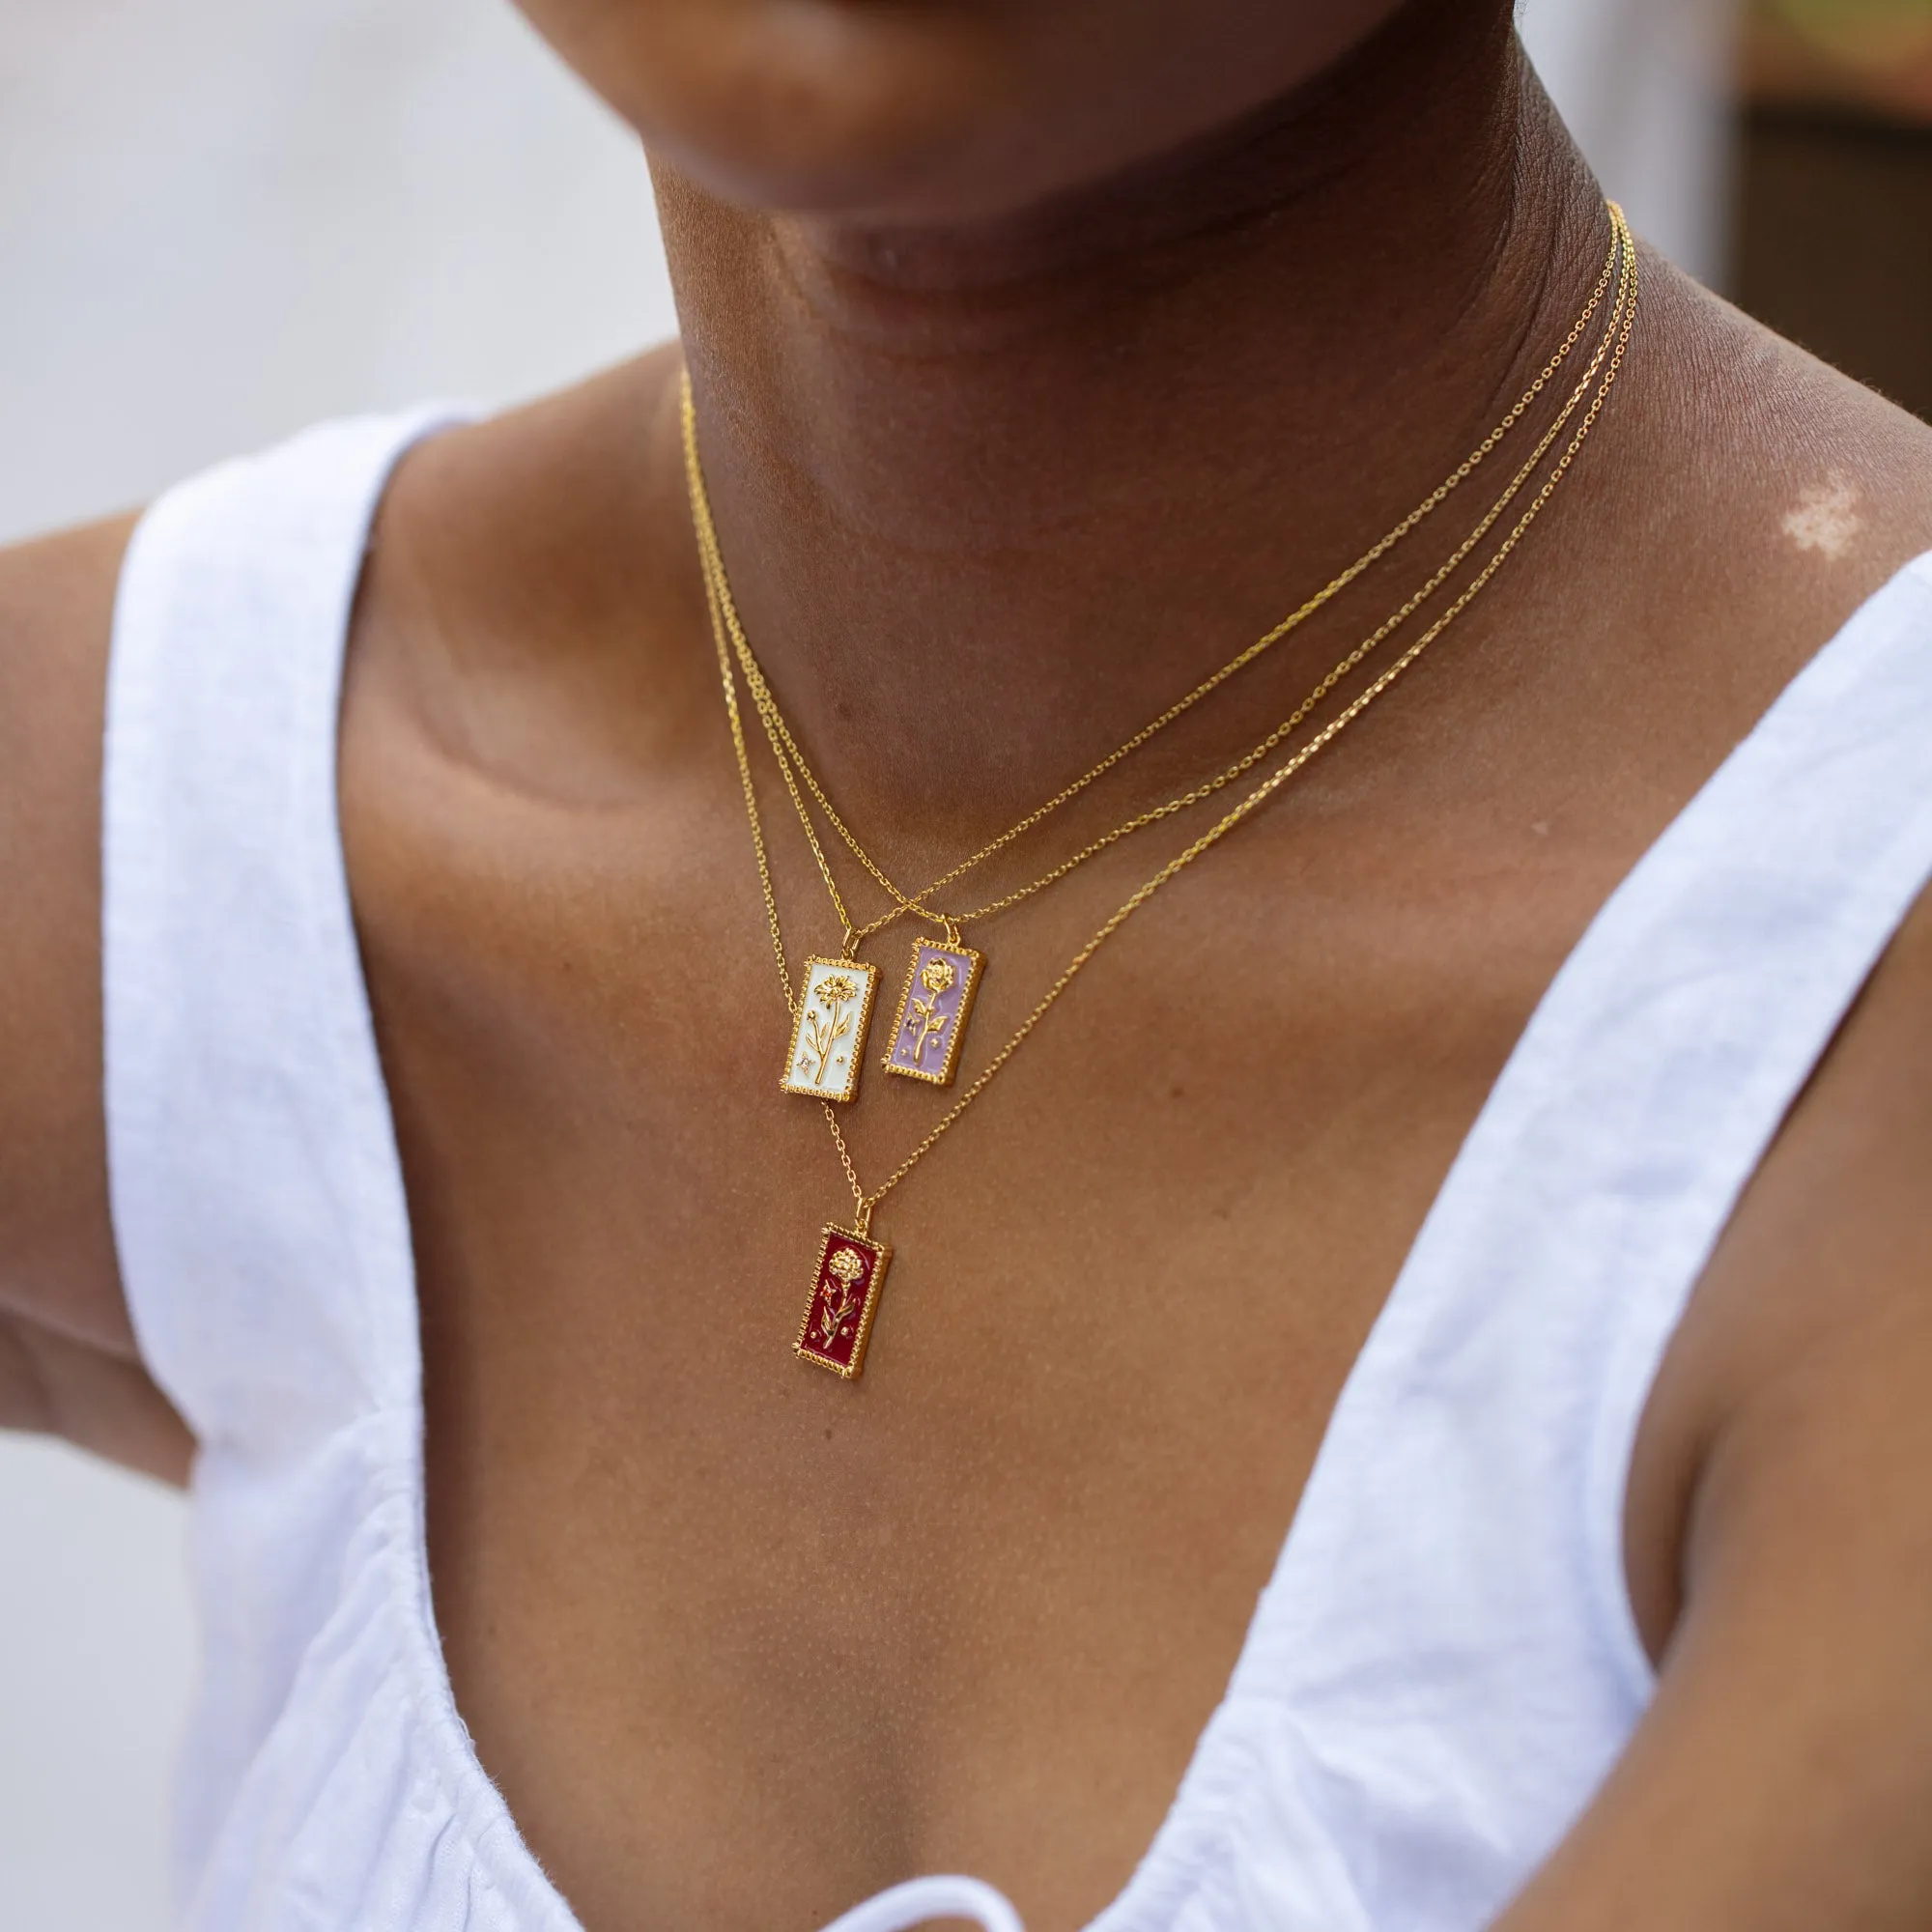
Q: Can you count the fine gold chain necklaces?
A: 3